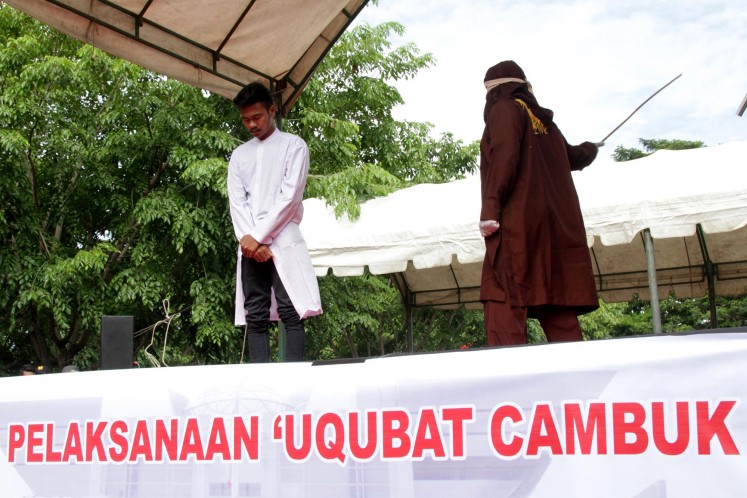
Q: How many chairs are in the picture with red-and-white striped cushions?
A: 0